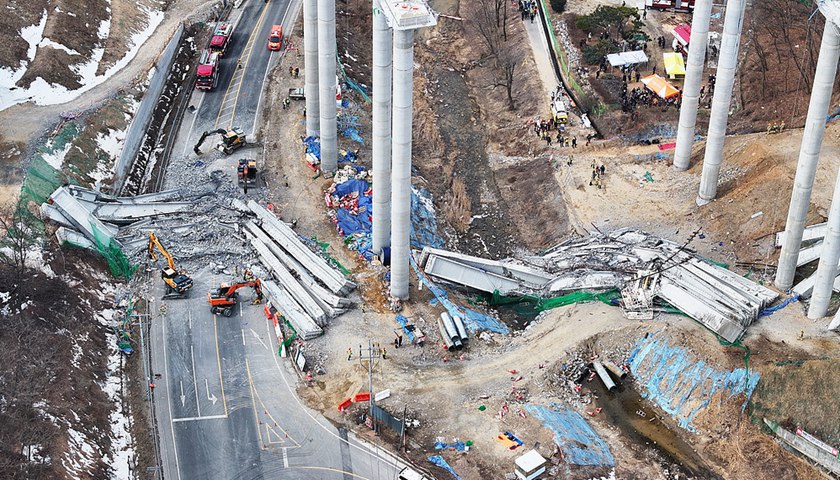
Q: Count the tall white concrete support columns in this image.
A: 8